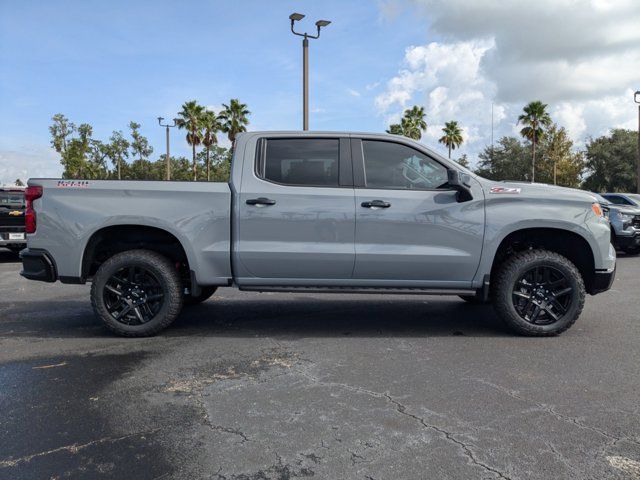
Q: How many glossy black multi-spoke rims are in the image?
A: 2